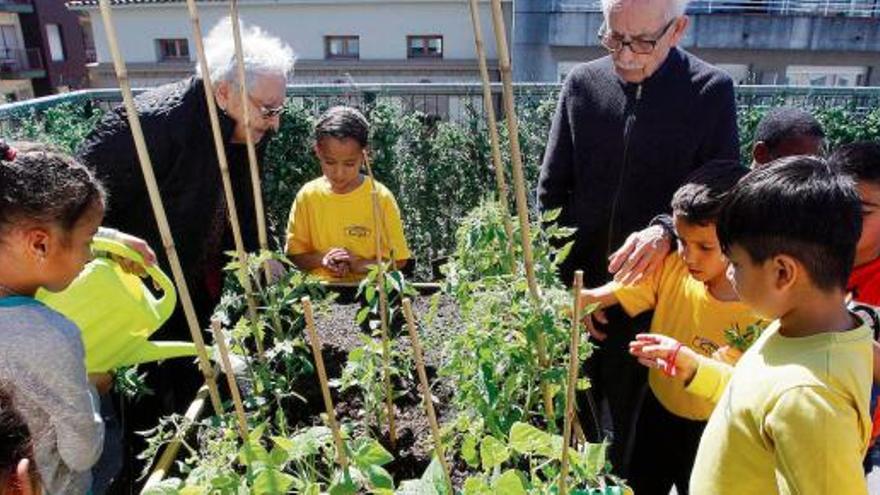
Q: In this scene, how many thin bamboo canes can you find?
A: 10